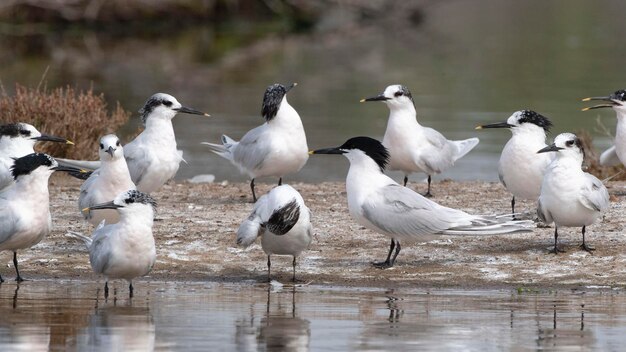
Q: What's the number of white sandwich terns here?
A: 12